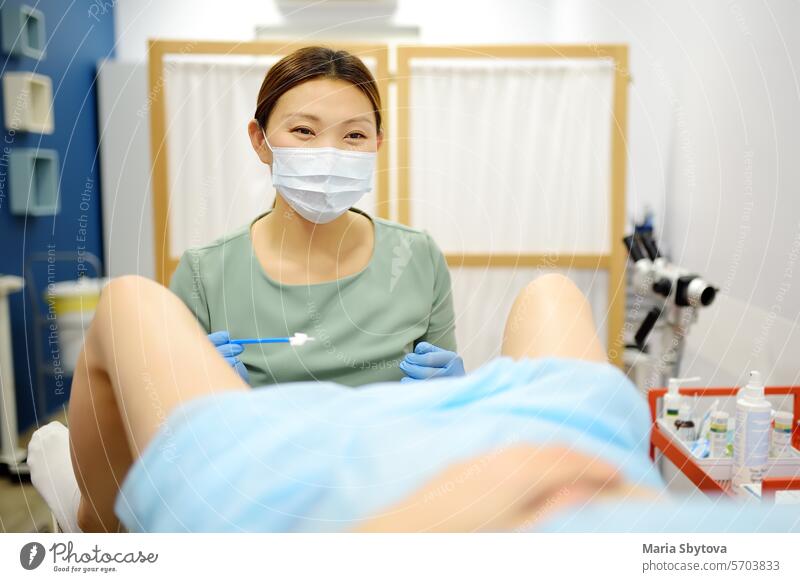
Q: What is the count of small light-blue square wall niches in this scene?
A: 2